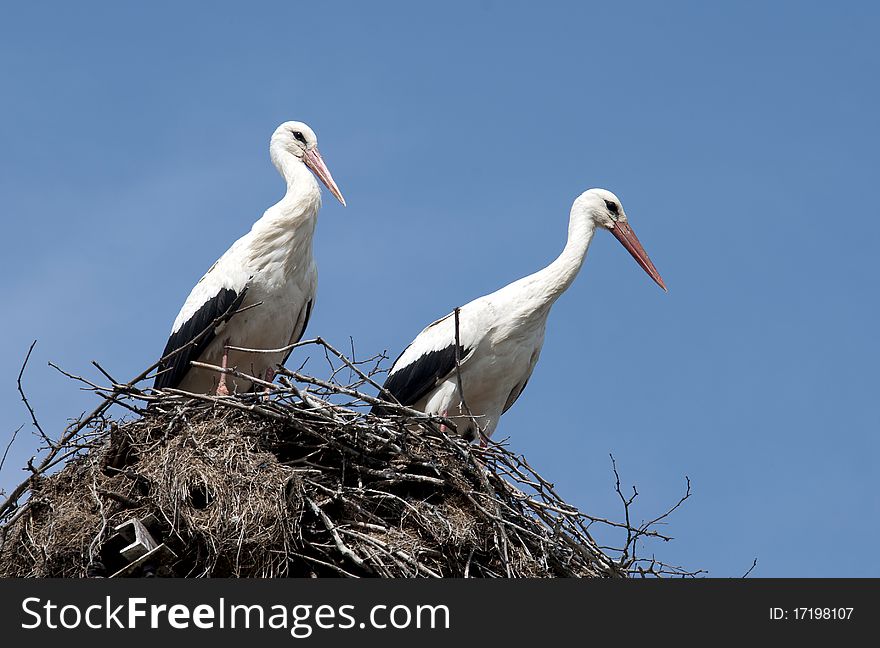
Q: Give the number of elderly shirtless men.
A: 0